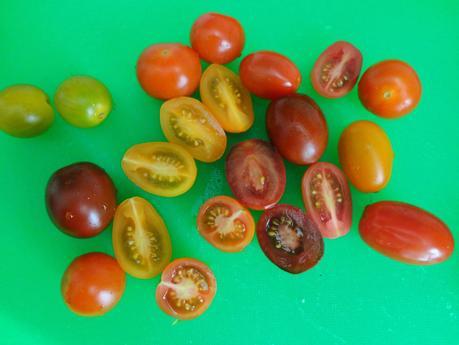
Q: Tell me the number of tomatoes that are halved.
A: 10